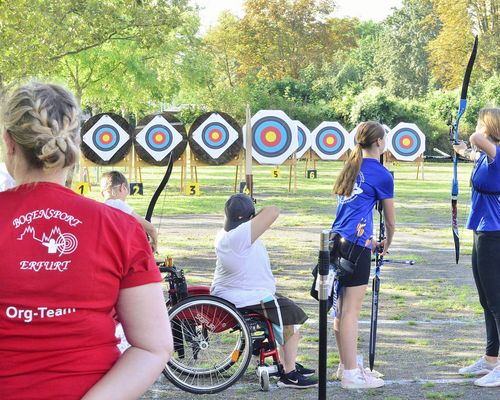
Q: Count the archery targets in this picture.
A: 8